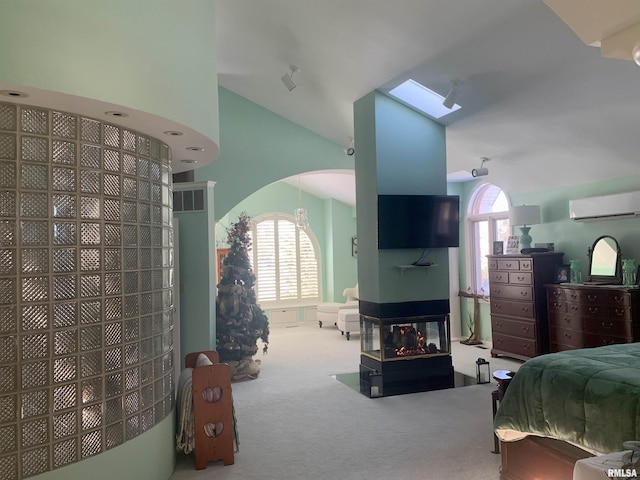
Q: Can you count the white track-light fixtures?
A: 4